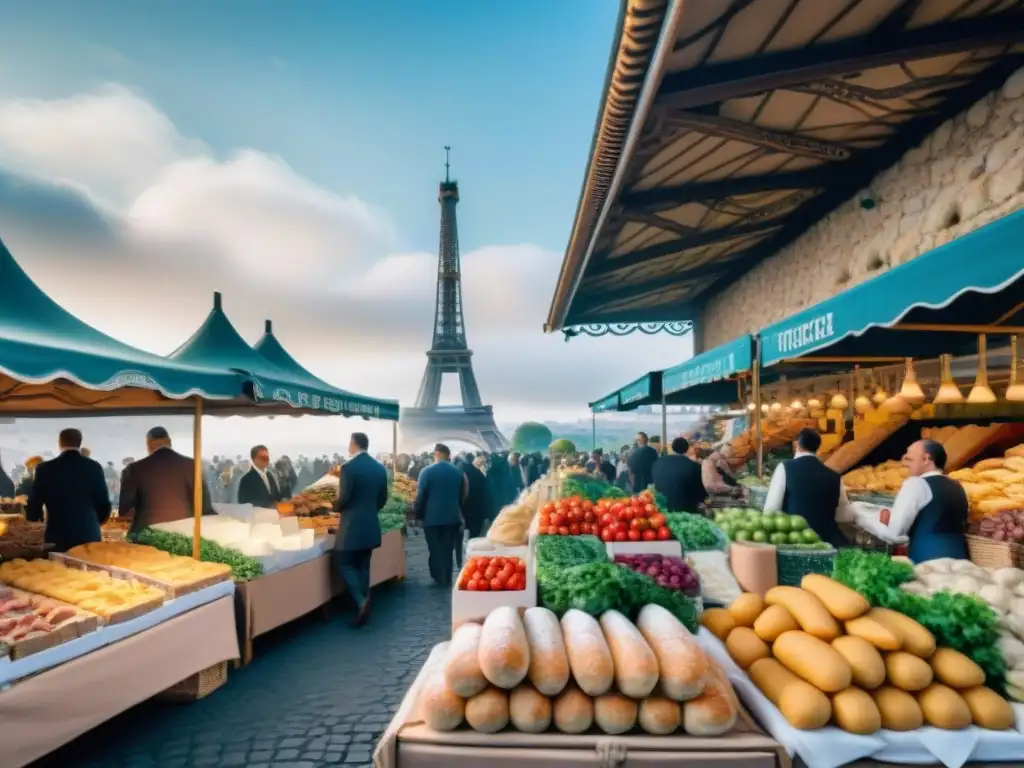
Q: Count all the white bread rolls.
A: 13